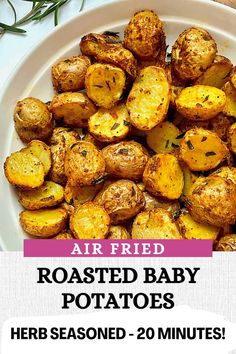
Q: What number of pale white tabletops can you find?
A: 1